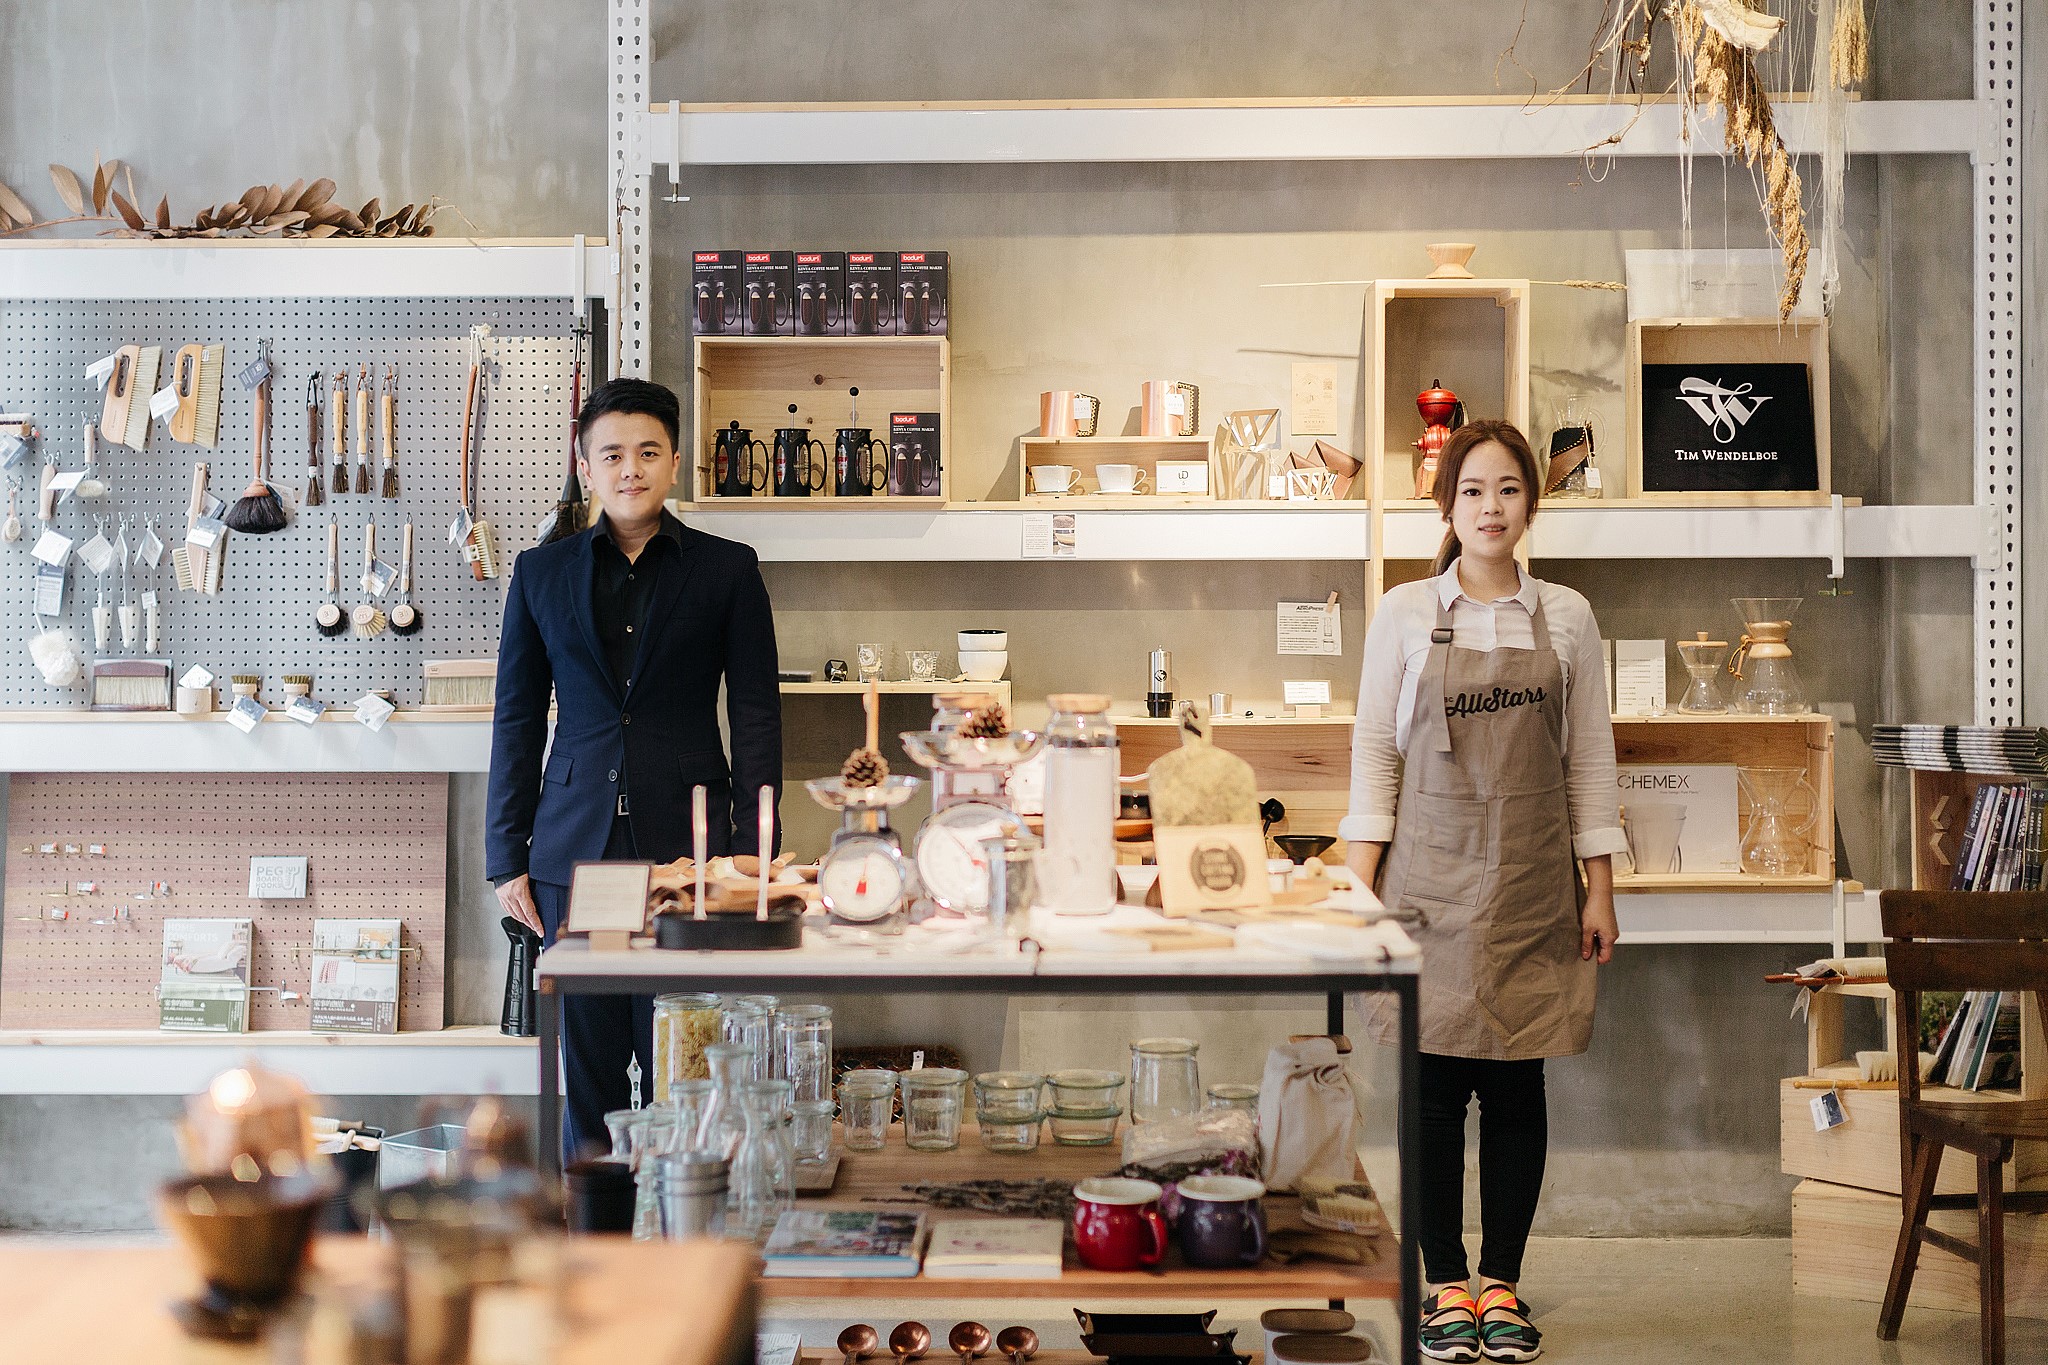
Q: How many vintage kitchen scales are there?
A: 2